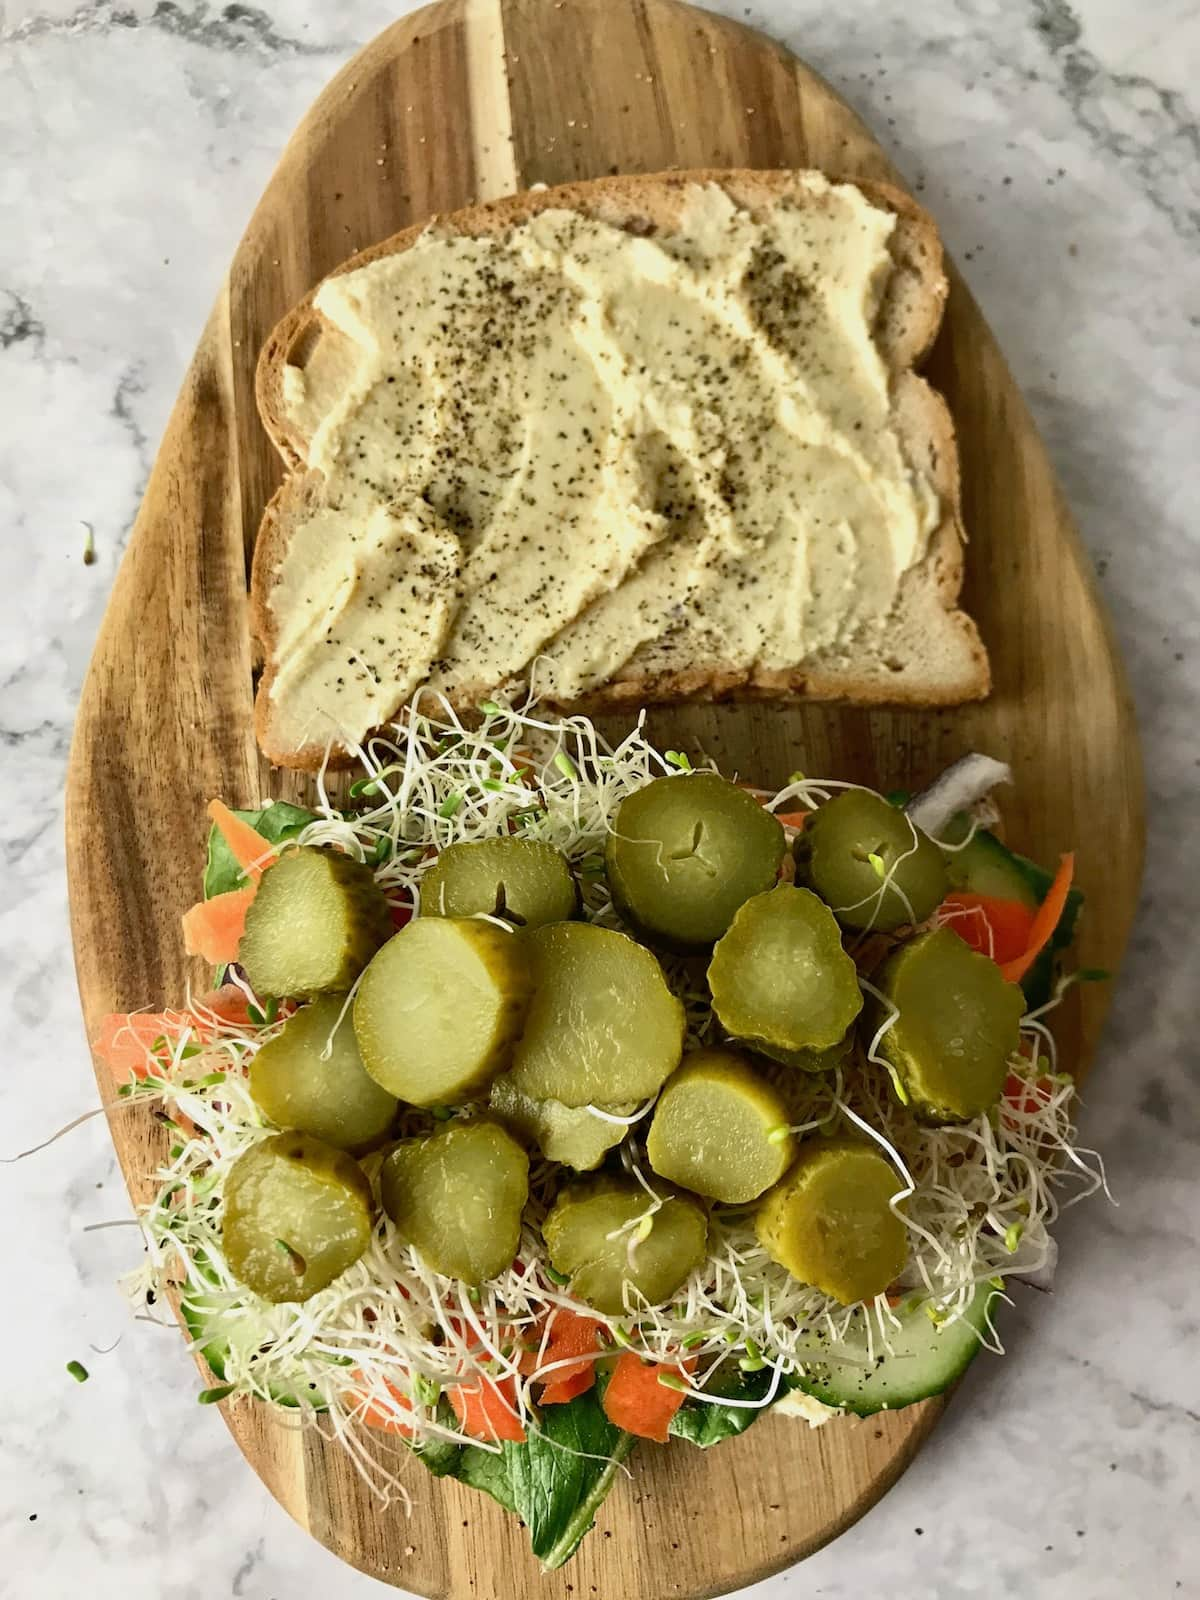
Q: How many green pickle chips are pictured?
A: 15